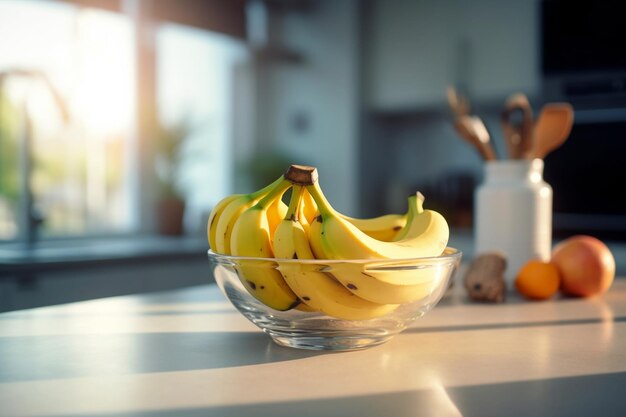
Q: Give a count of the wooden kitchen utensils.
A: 3